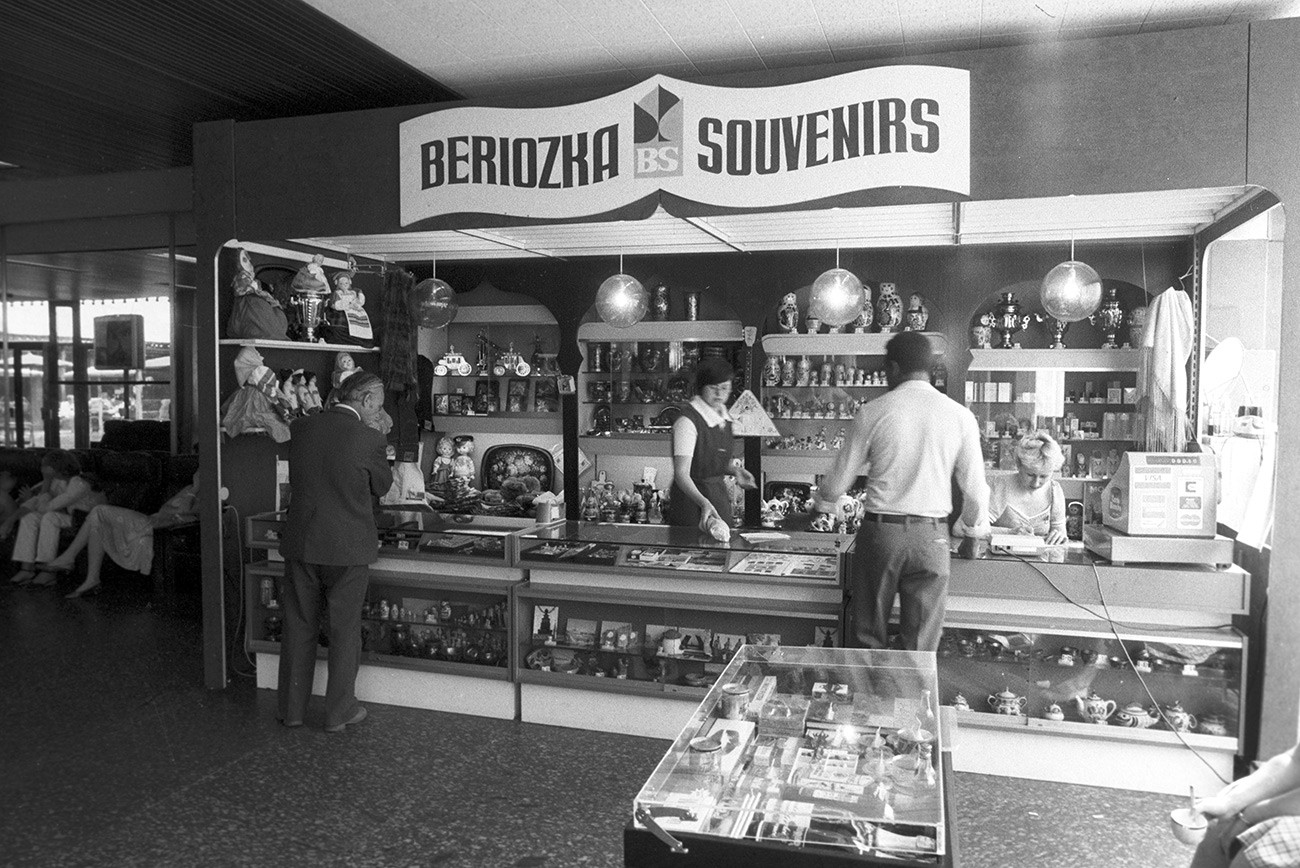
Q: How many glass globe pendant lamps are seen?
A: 4